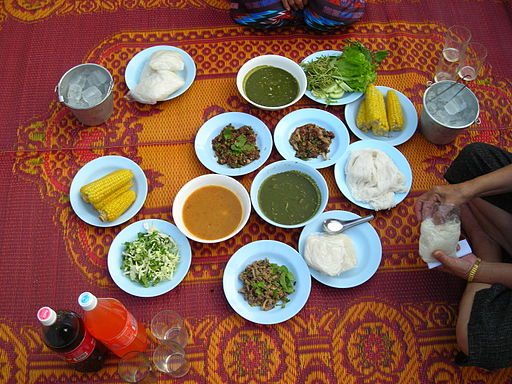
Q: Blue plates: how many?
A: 10